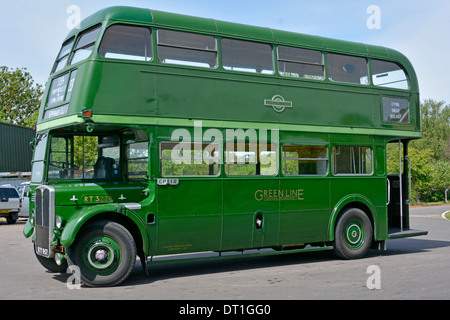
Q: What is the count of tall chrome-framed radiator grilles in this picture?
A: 1